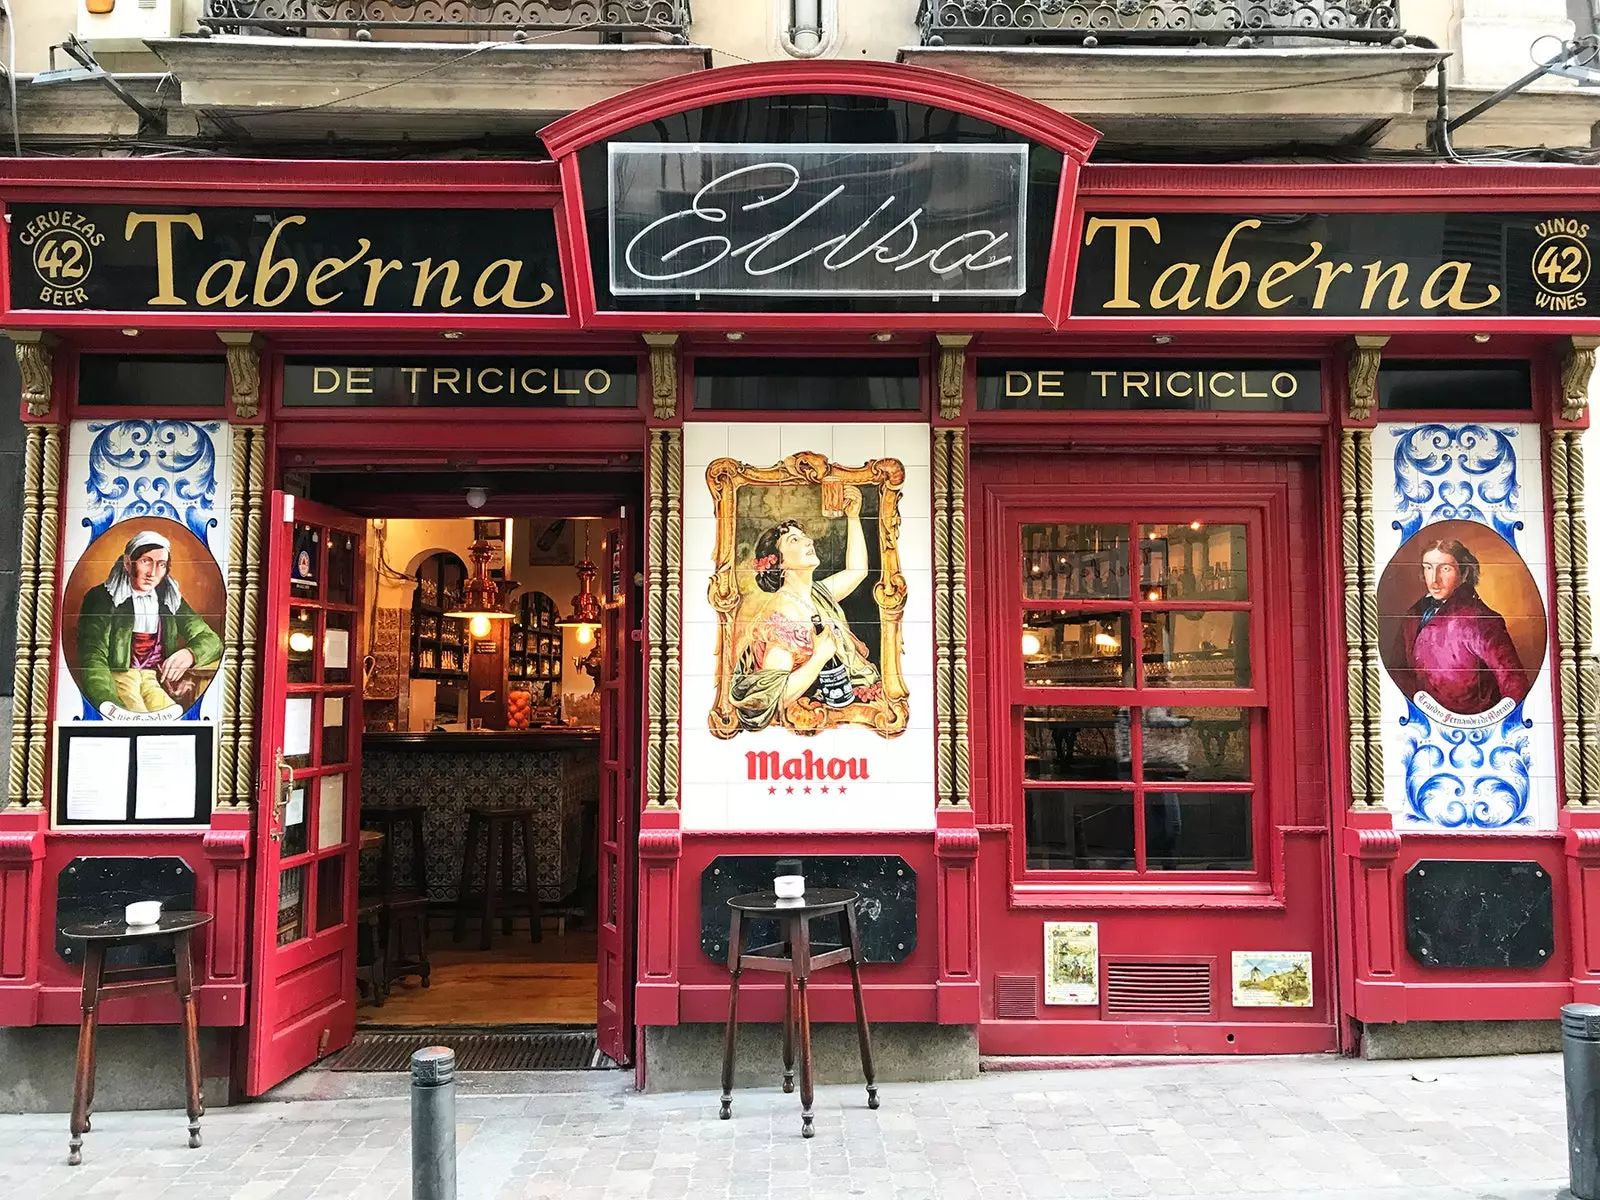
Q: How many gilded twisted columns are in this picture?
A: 12